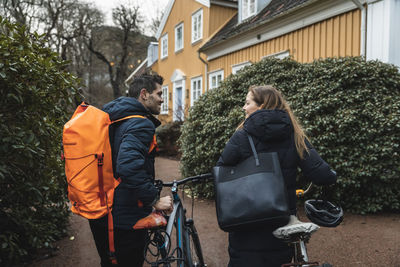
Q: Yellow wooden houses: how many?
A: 1